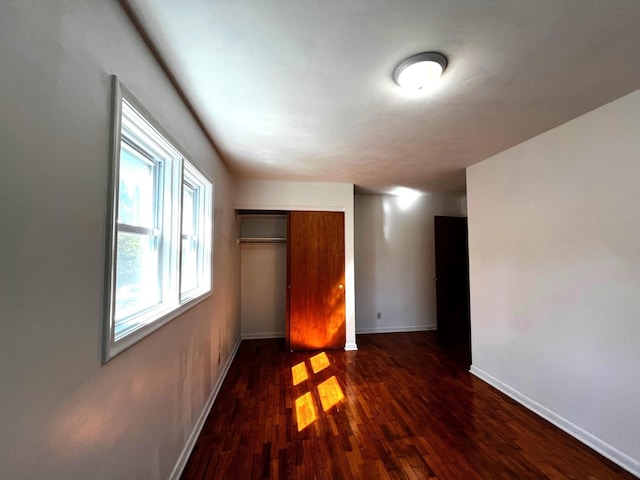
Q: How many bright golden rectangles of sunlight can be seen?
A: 4